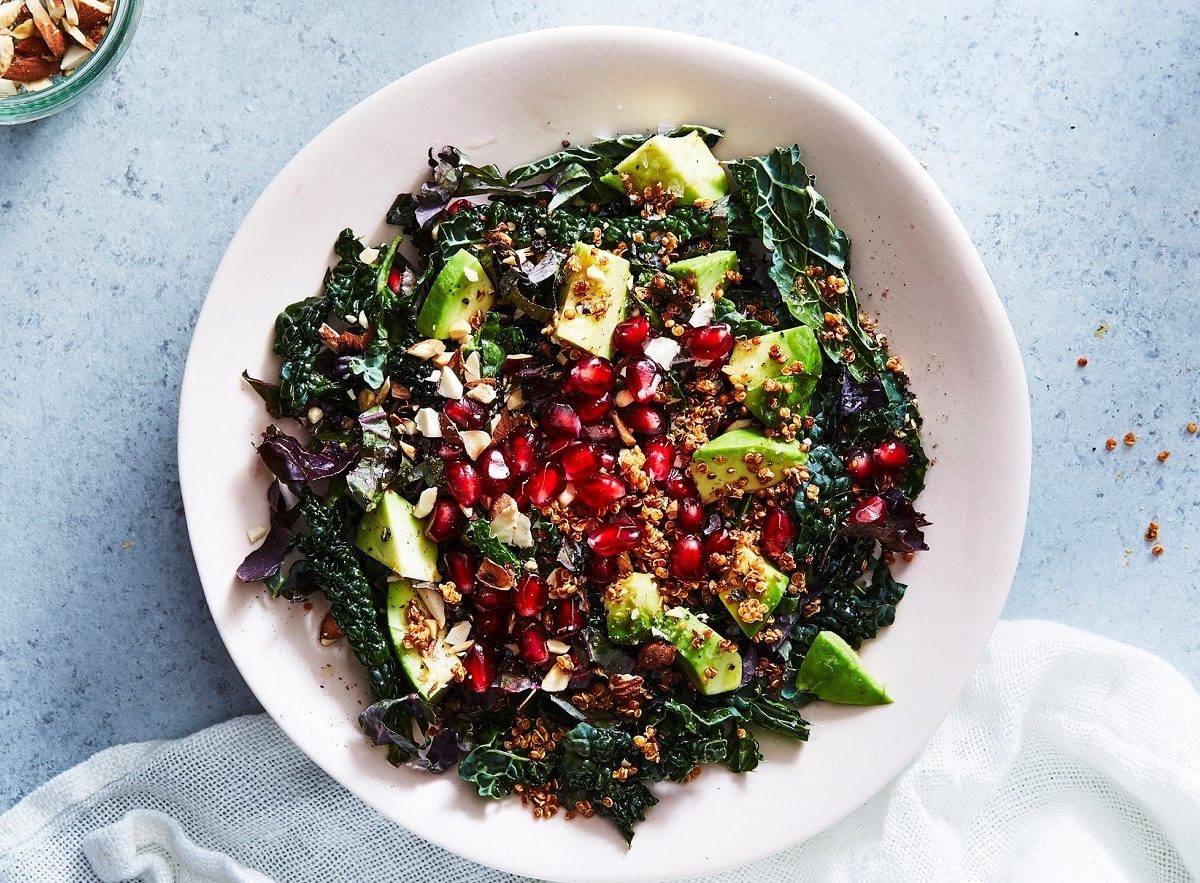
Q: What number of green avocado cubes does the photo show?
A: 12